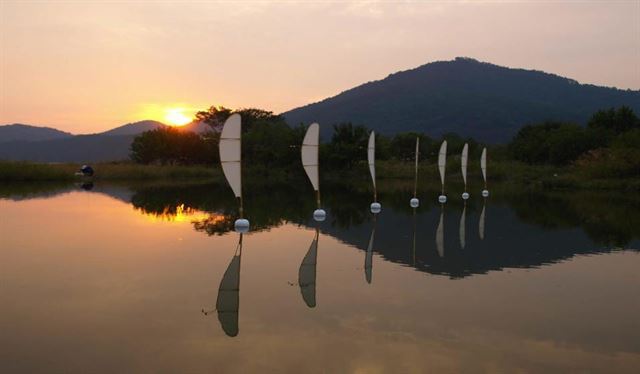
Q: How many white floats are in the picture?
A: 7